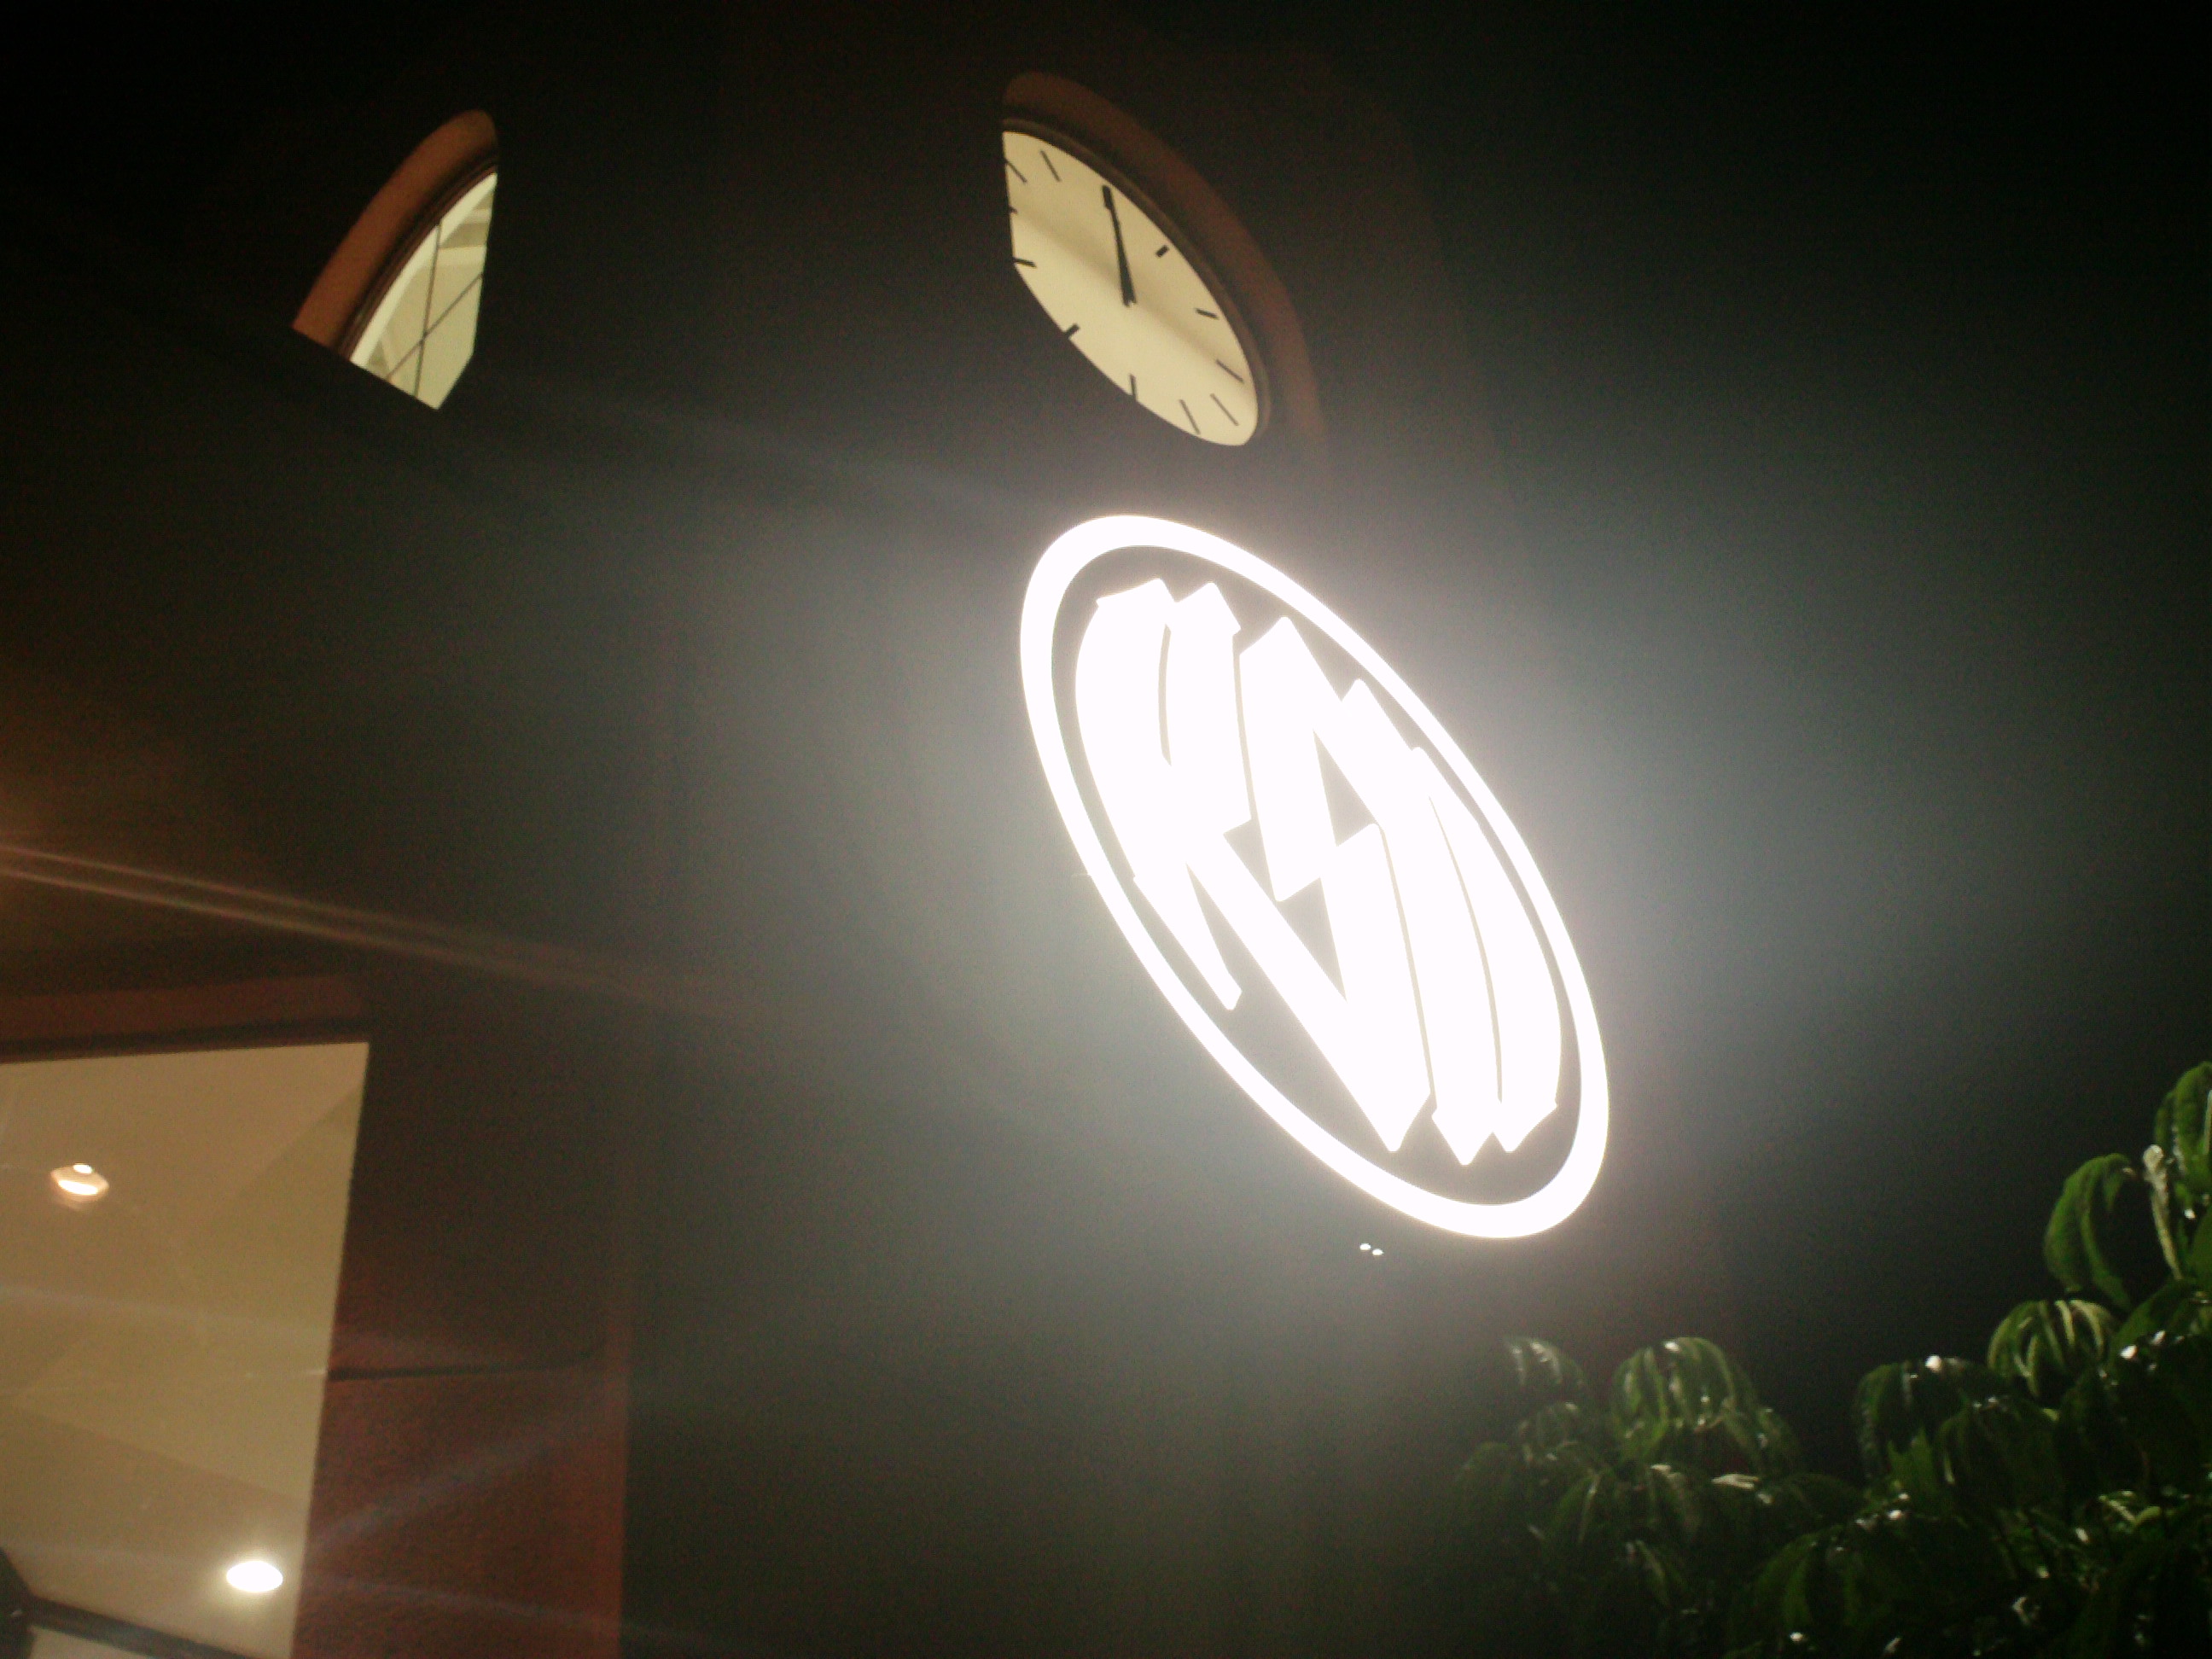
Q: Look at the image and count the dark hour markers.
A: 11